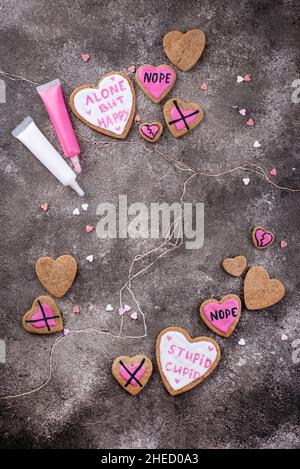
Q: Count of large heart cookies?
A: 2